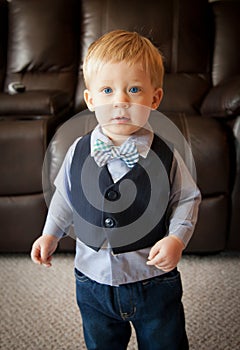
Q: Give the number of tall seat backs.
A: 3